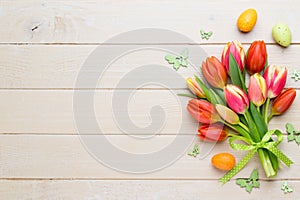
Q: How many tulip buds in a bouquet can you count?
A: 11